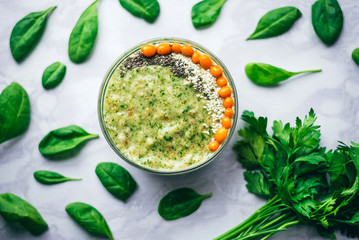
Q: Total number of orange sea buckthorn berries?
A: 14